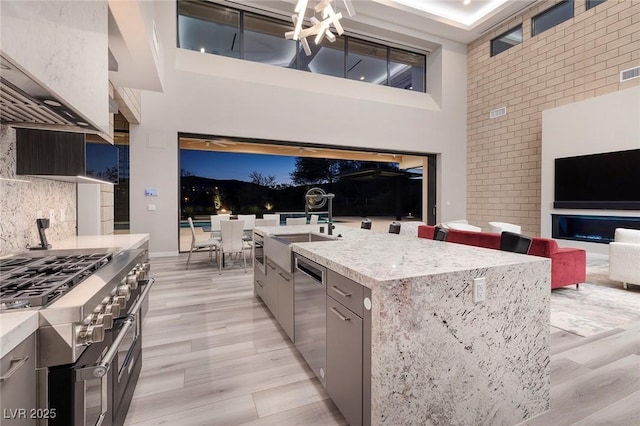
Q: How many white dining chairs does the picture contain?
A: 8